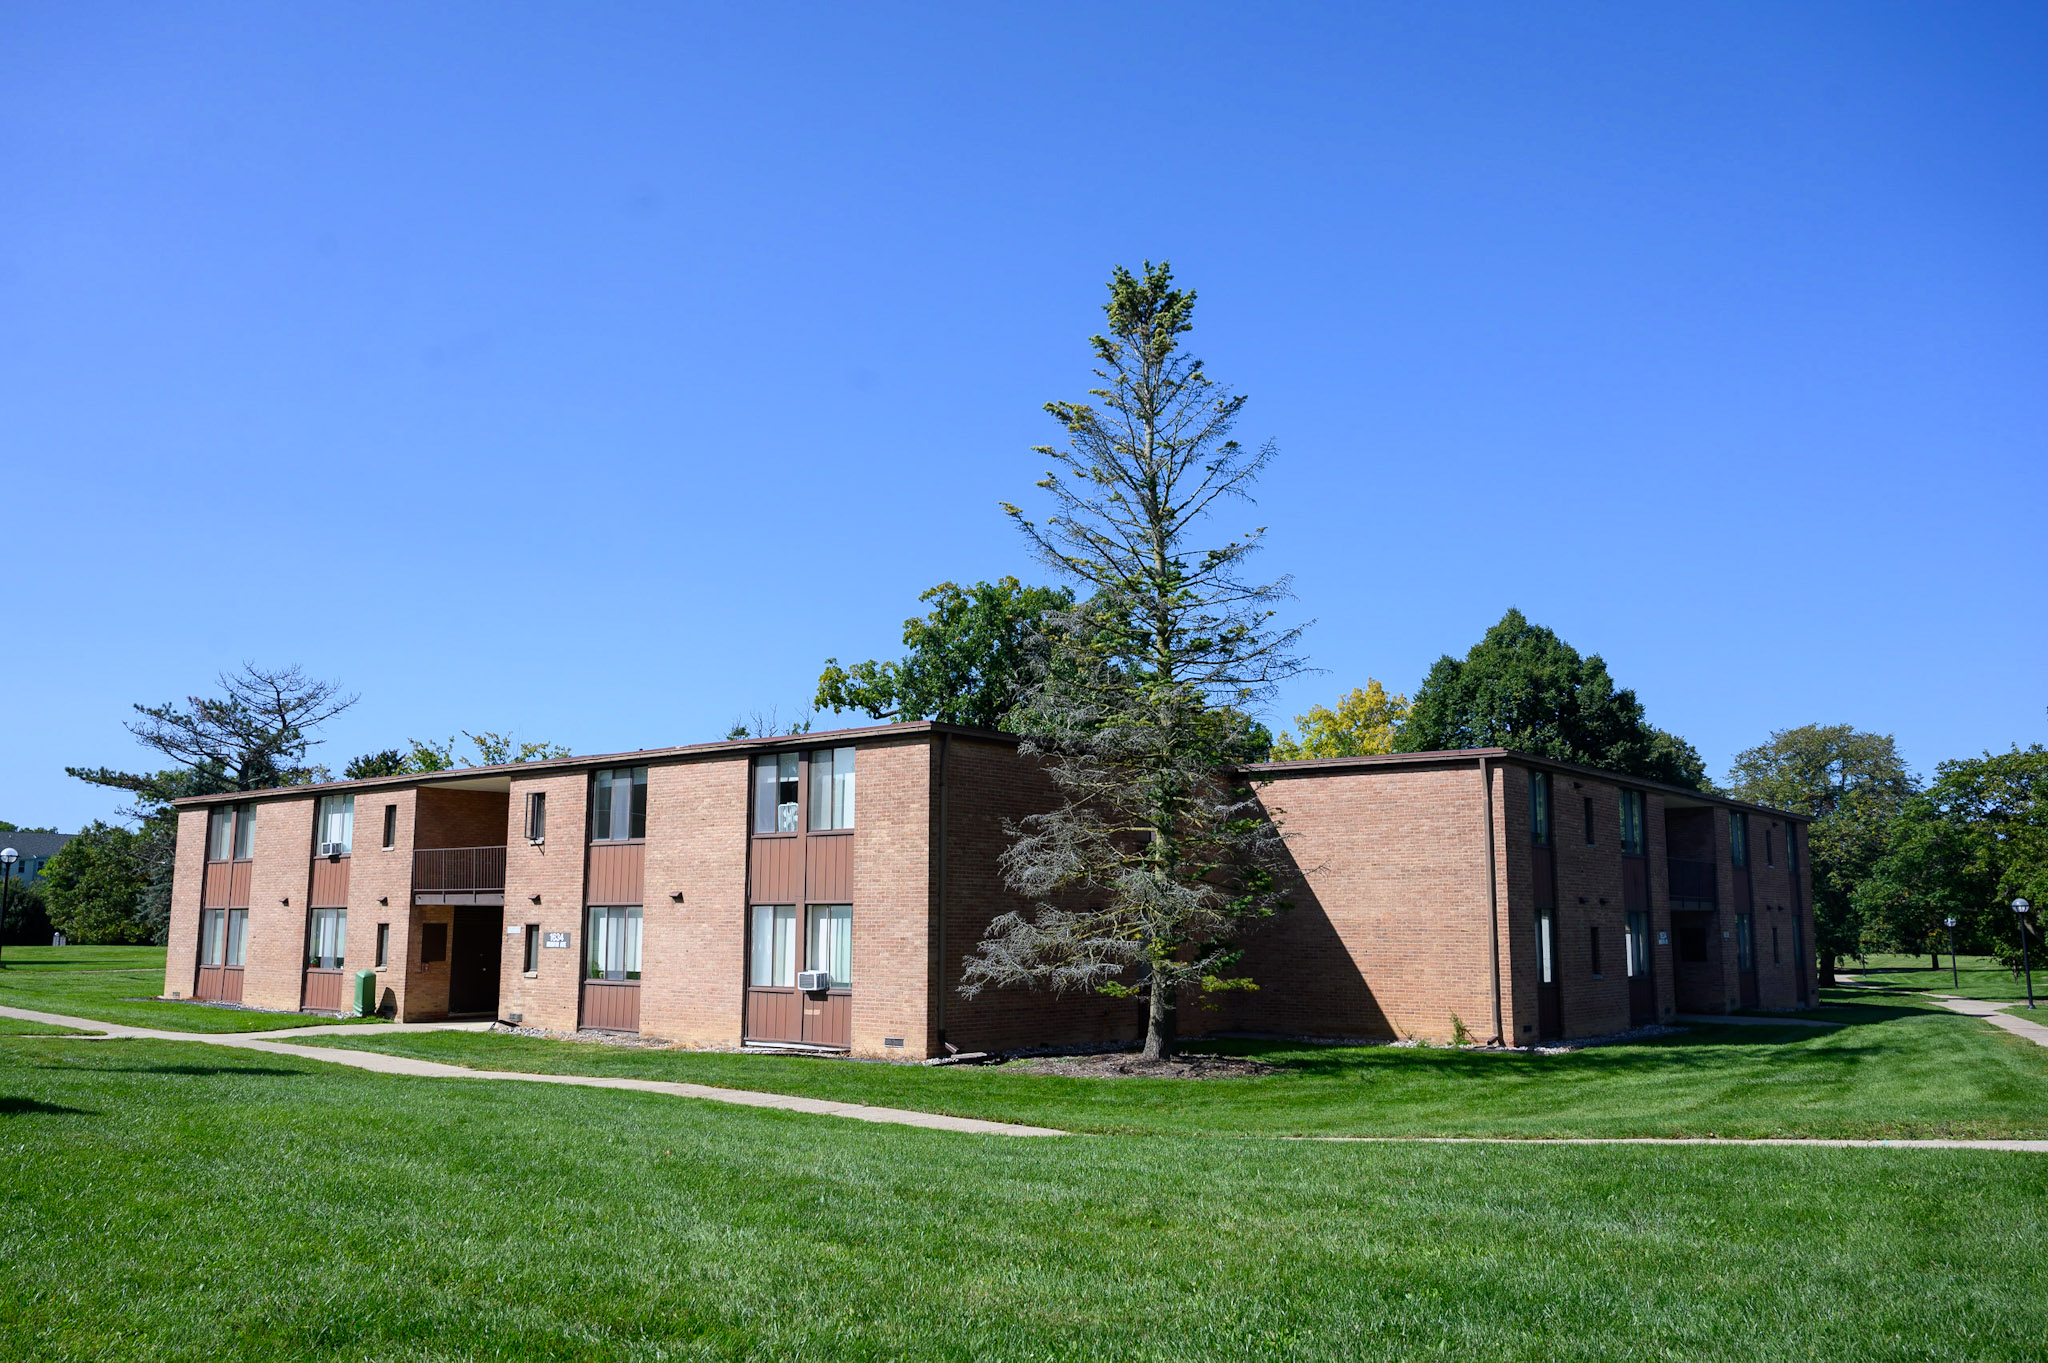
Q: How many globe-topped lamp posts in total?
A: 3